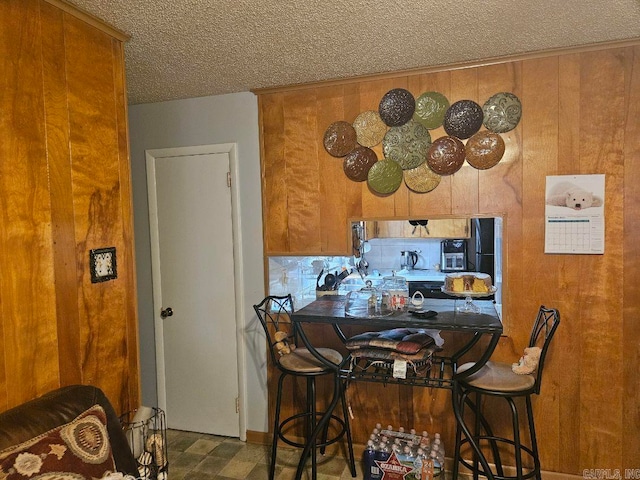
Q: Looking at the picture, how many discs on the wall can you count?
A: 12